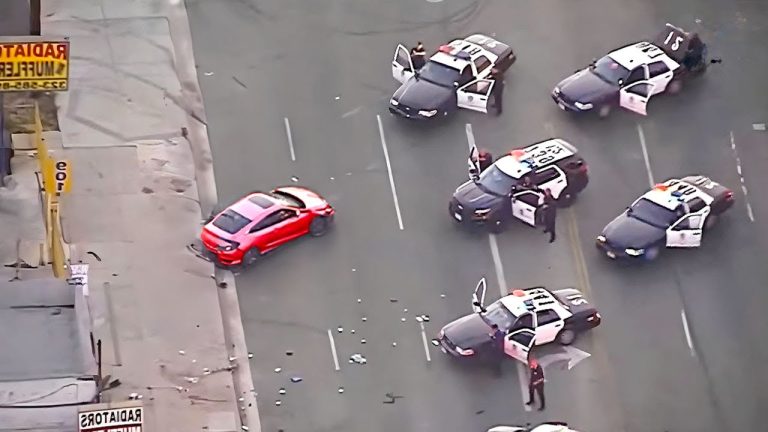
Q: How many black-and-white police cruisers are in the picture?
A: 5